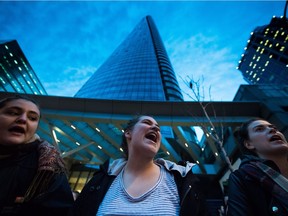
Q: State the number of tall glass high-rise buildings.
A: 3